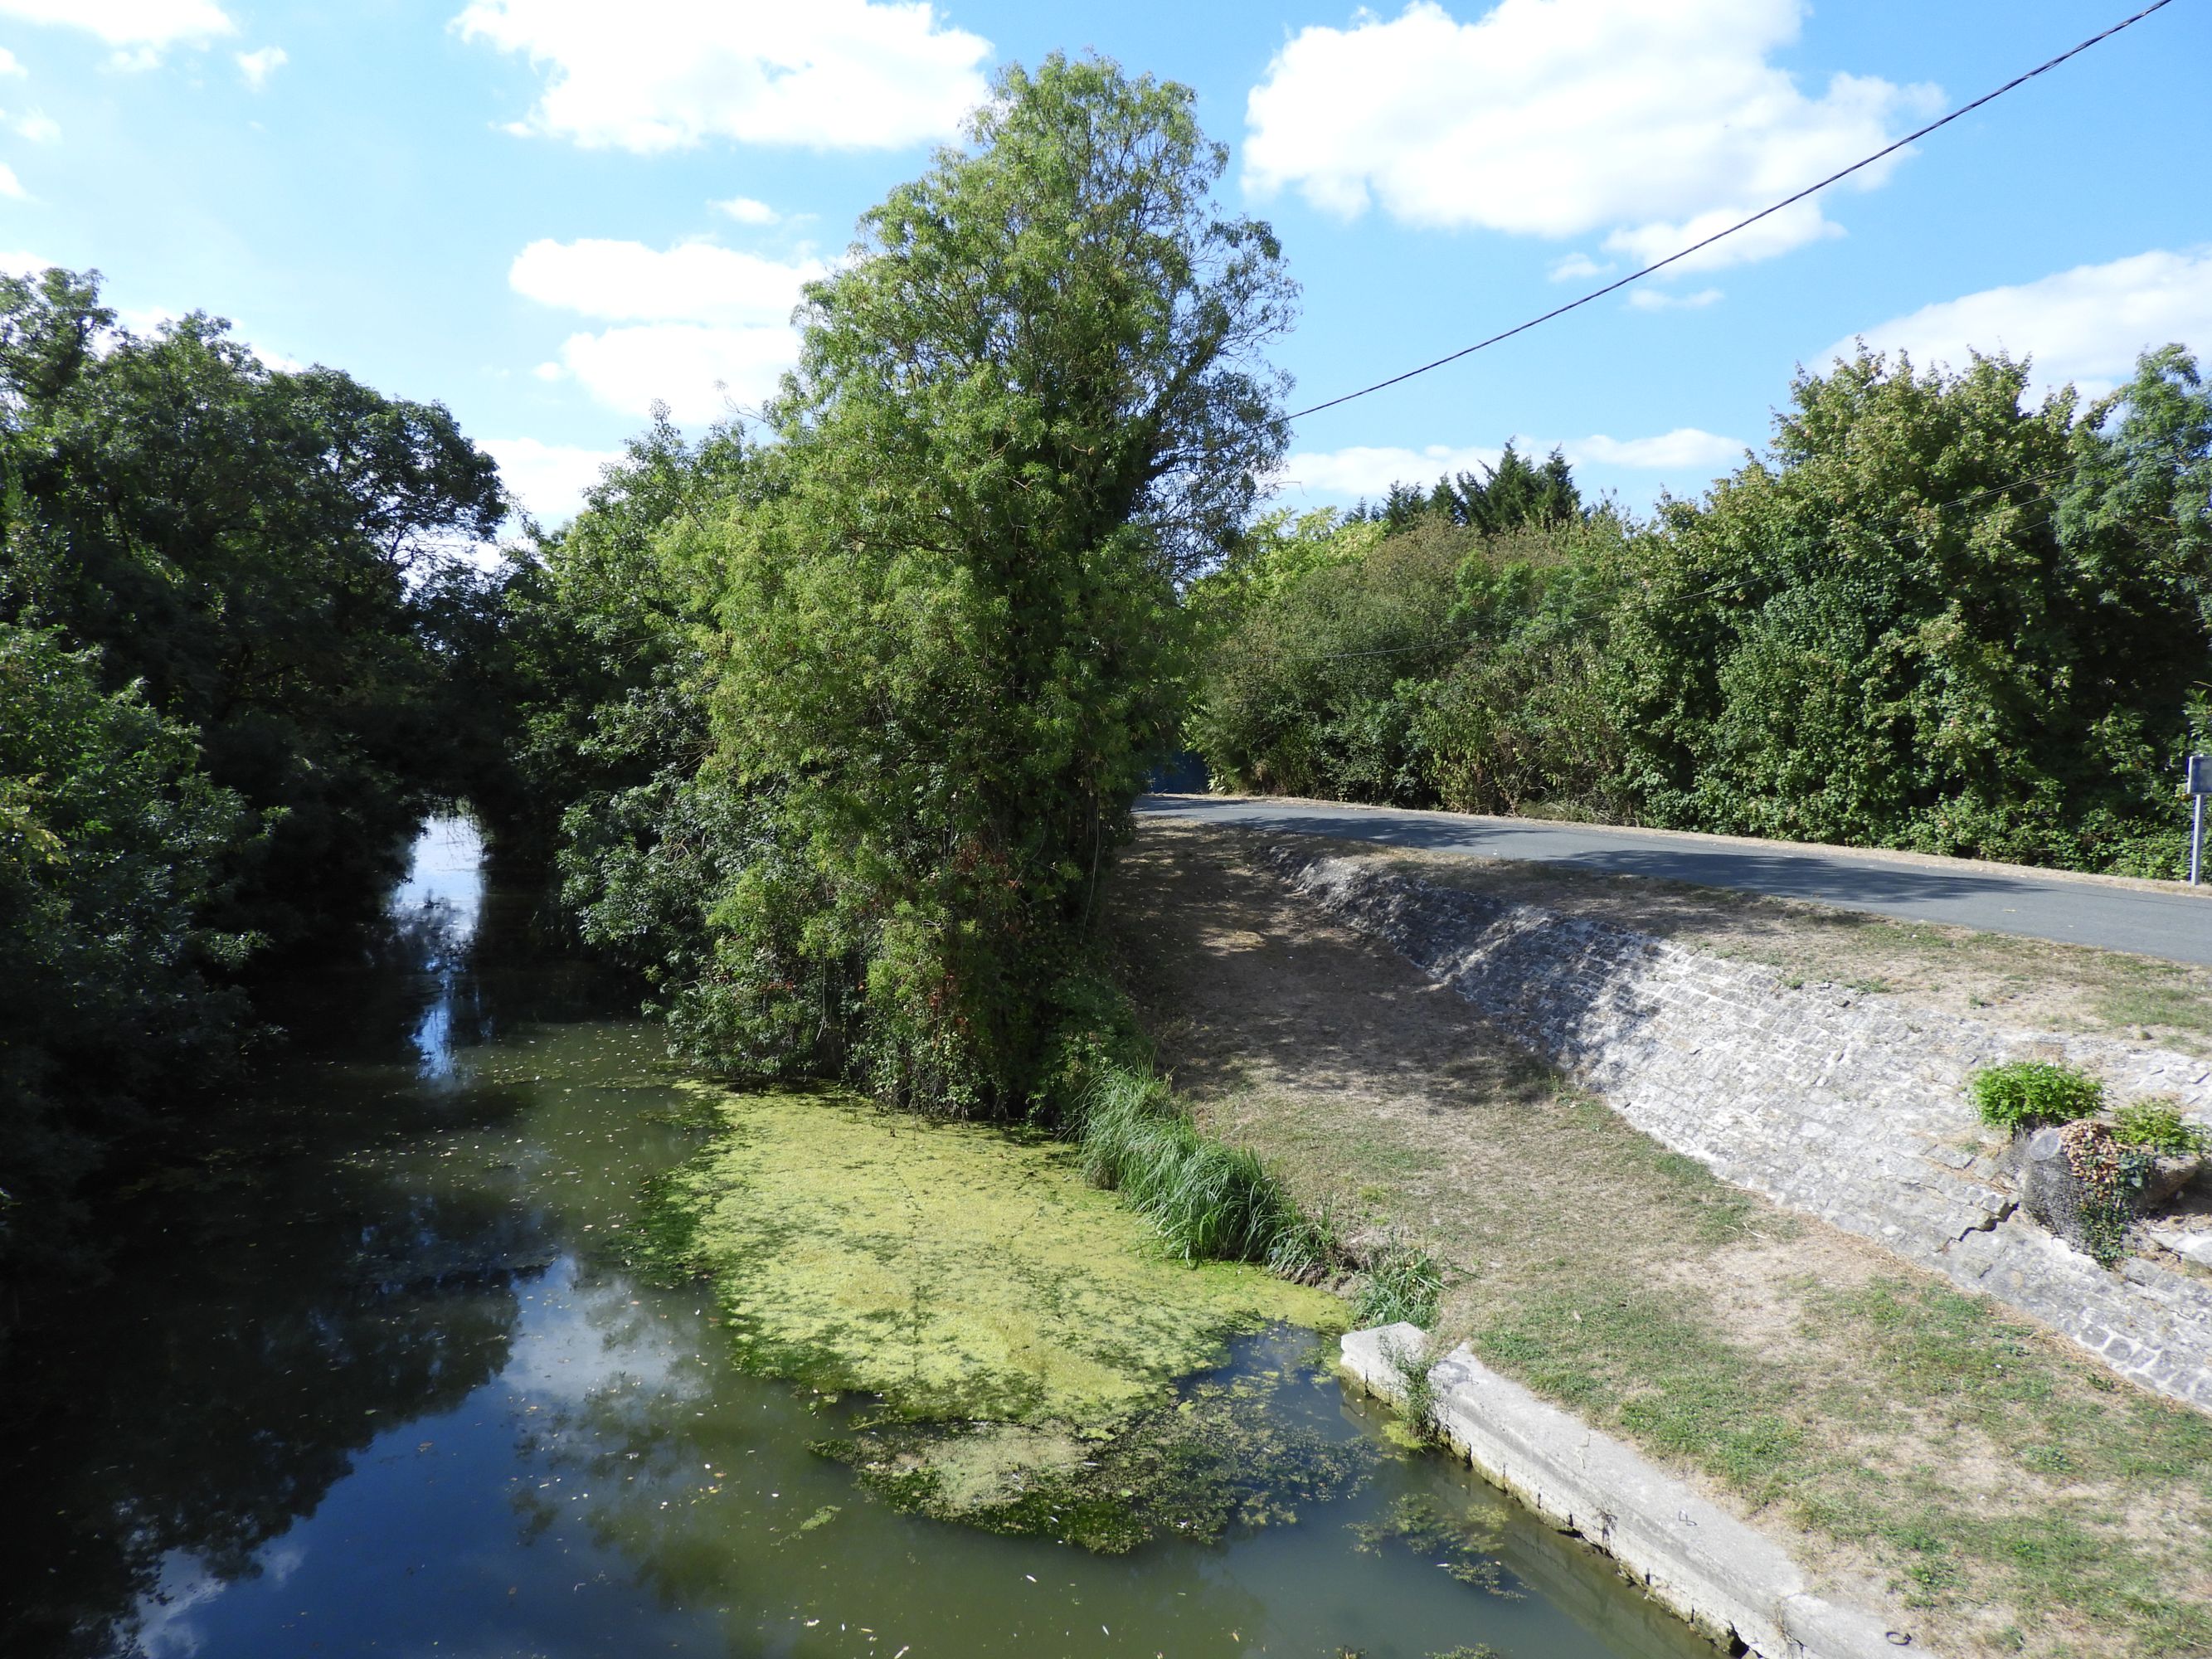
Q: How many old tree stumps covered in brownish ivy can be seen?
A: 1